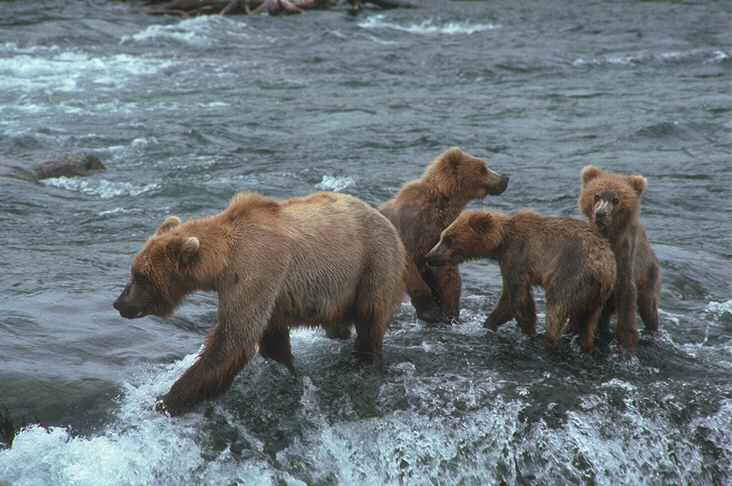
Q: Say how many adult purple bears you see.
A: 0